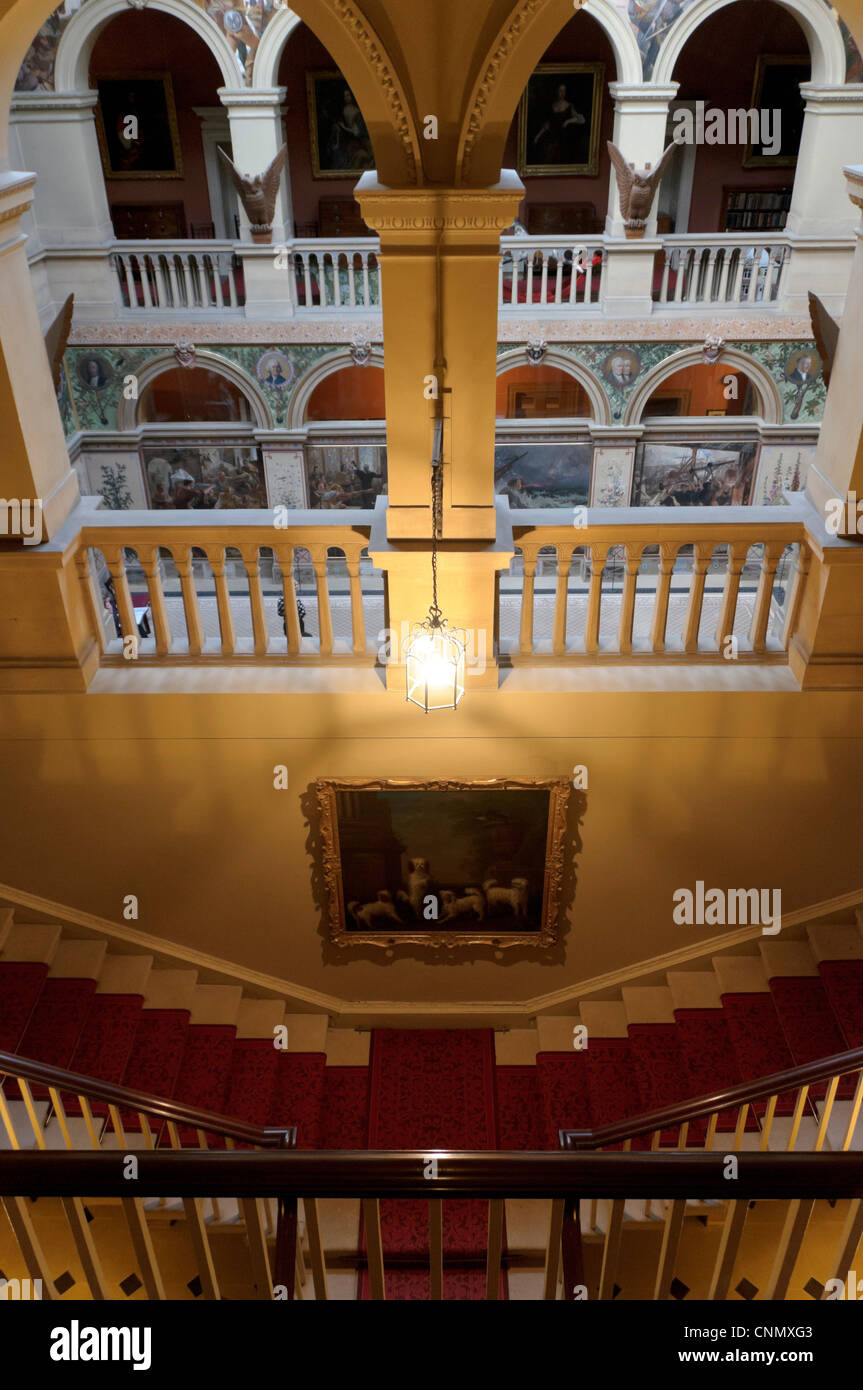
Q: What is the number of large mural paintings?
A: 4